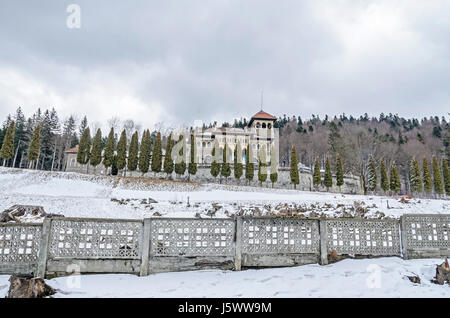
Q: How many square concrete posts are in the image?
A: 5